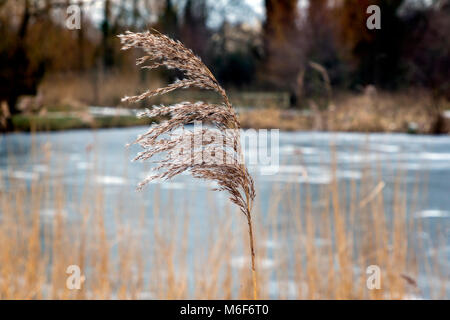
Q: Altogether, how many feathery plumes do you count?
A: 1